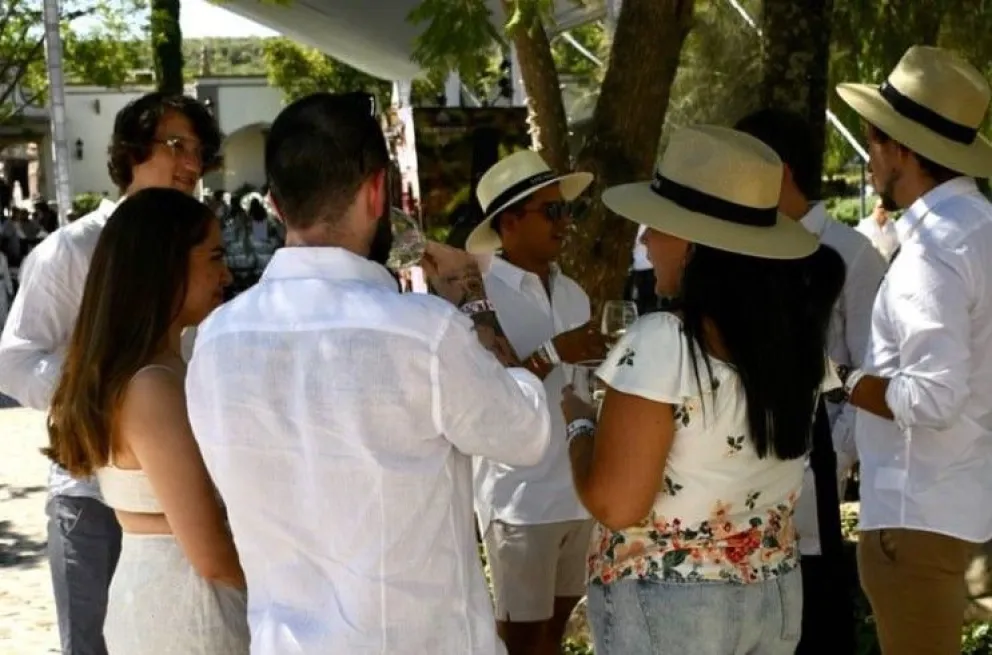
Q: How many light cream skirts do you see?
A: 1